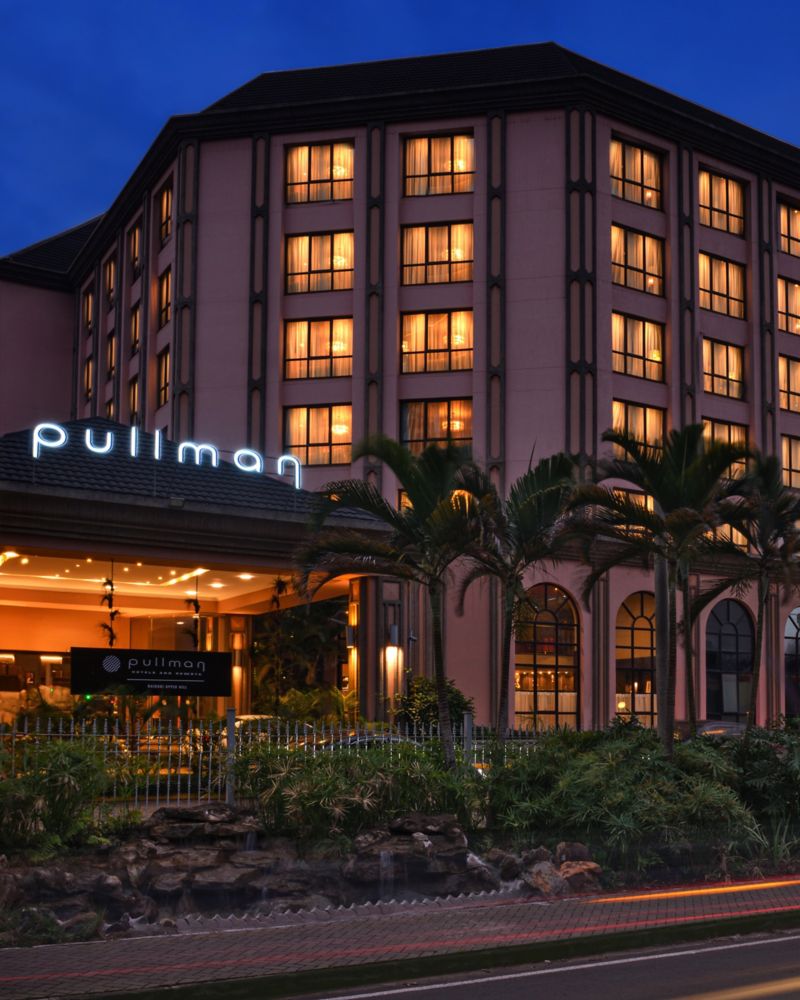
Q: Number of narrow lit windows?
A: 11